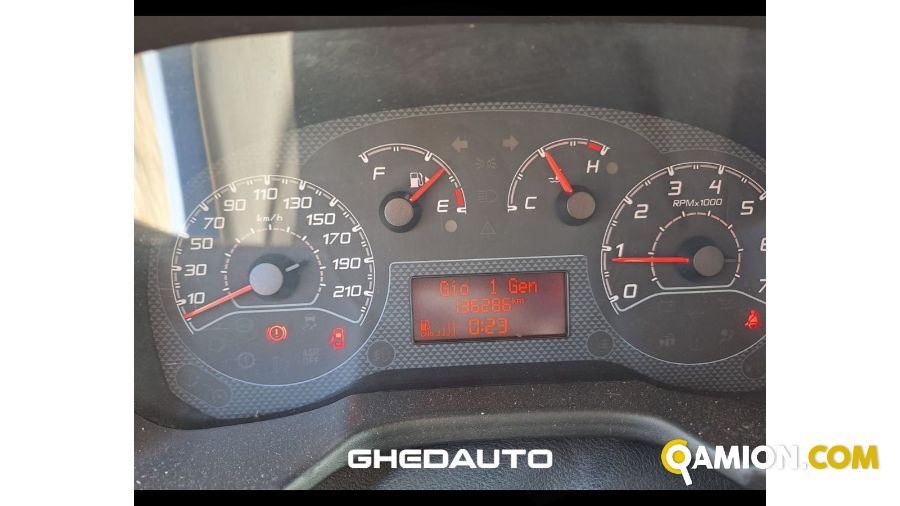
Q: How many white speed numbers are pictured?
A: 11